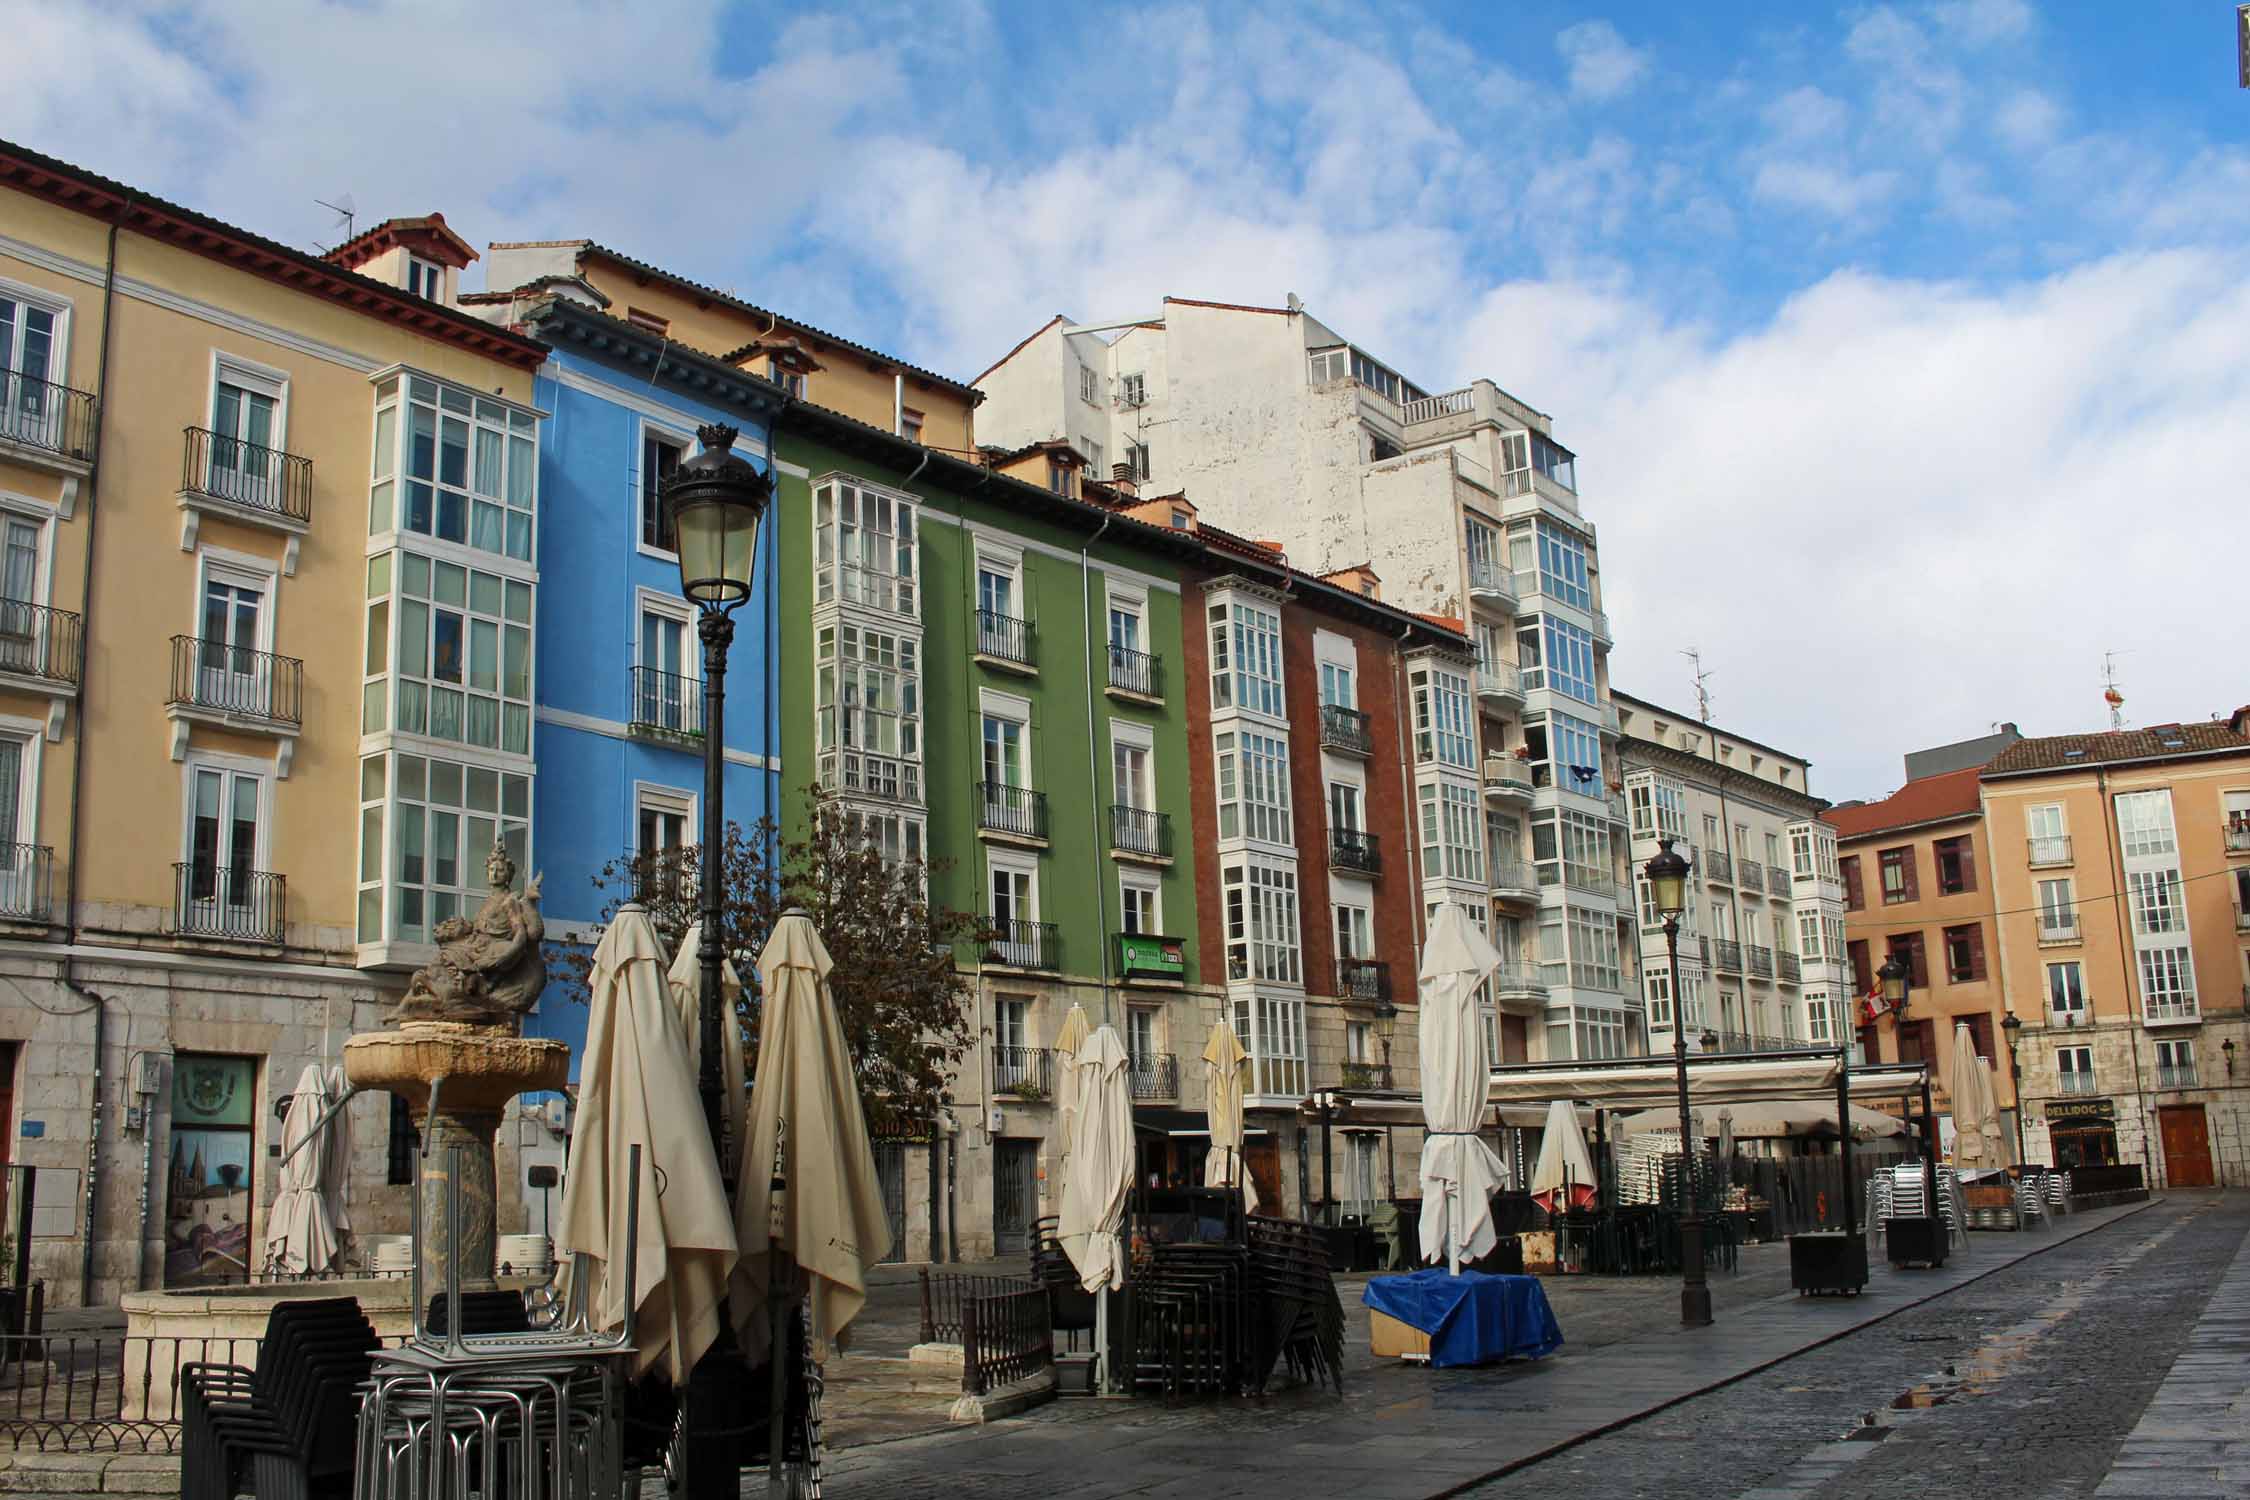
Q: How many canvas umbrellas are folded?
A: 12